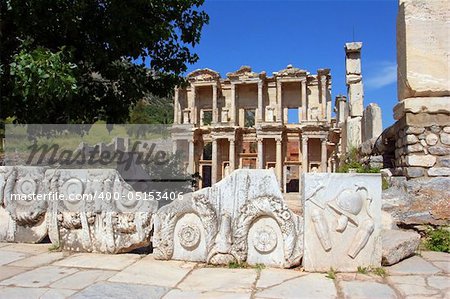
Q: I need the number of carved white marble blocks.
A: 4